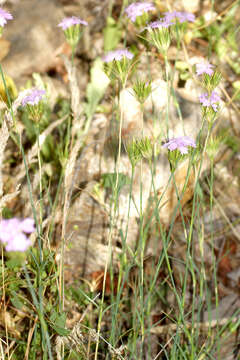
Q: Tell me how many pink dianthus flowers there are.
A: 11